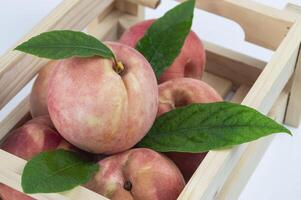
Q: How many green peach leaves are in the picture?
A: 4